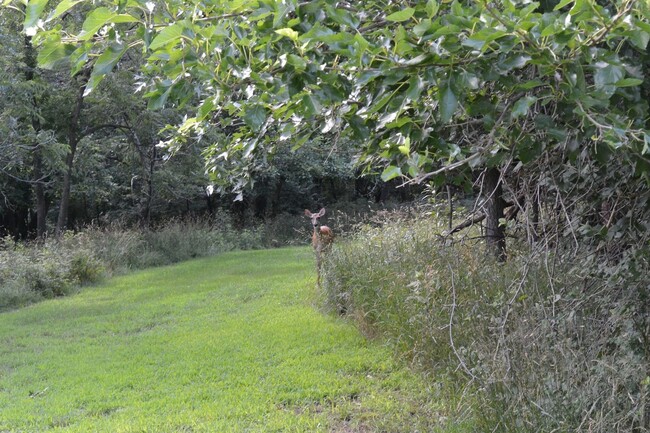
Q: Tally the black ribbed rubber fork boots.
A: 0